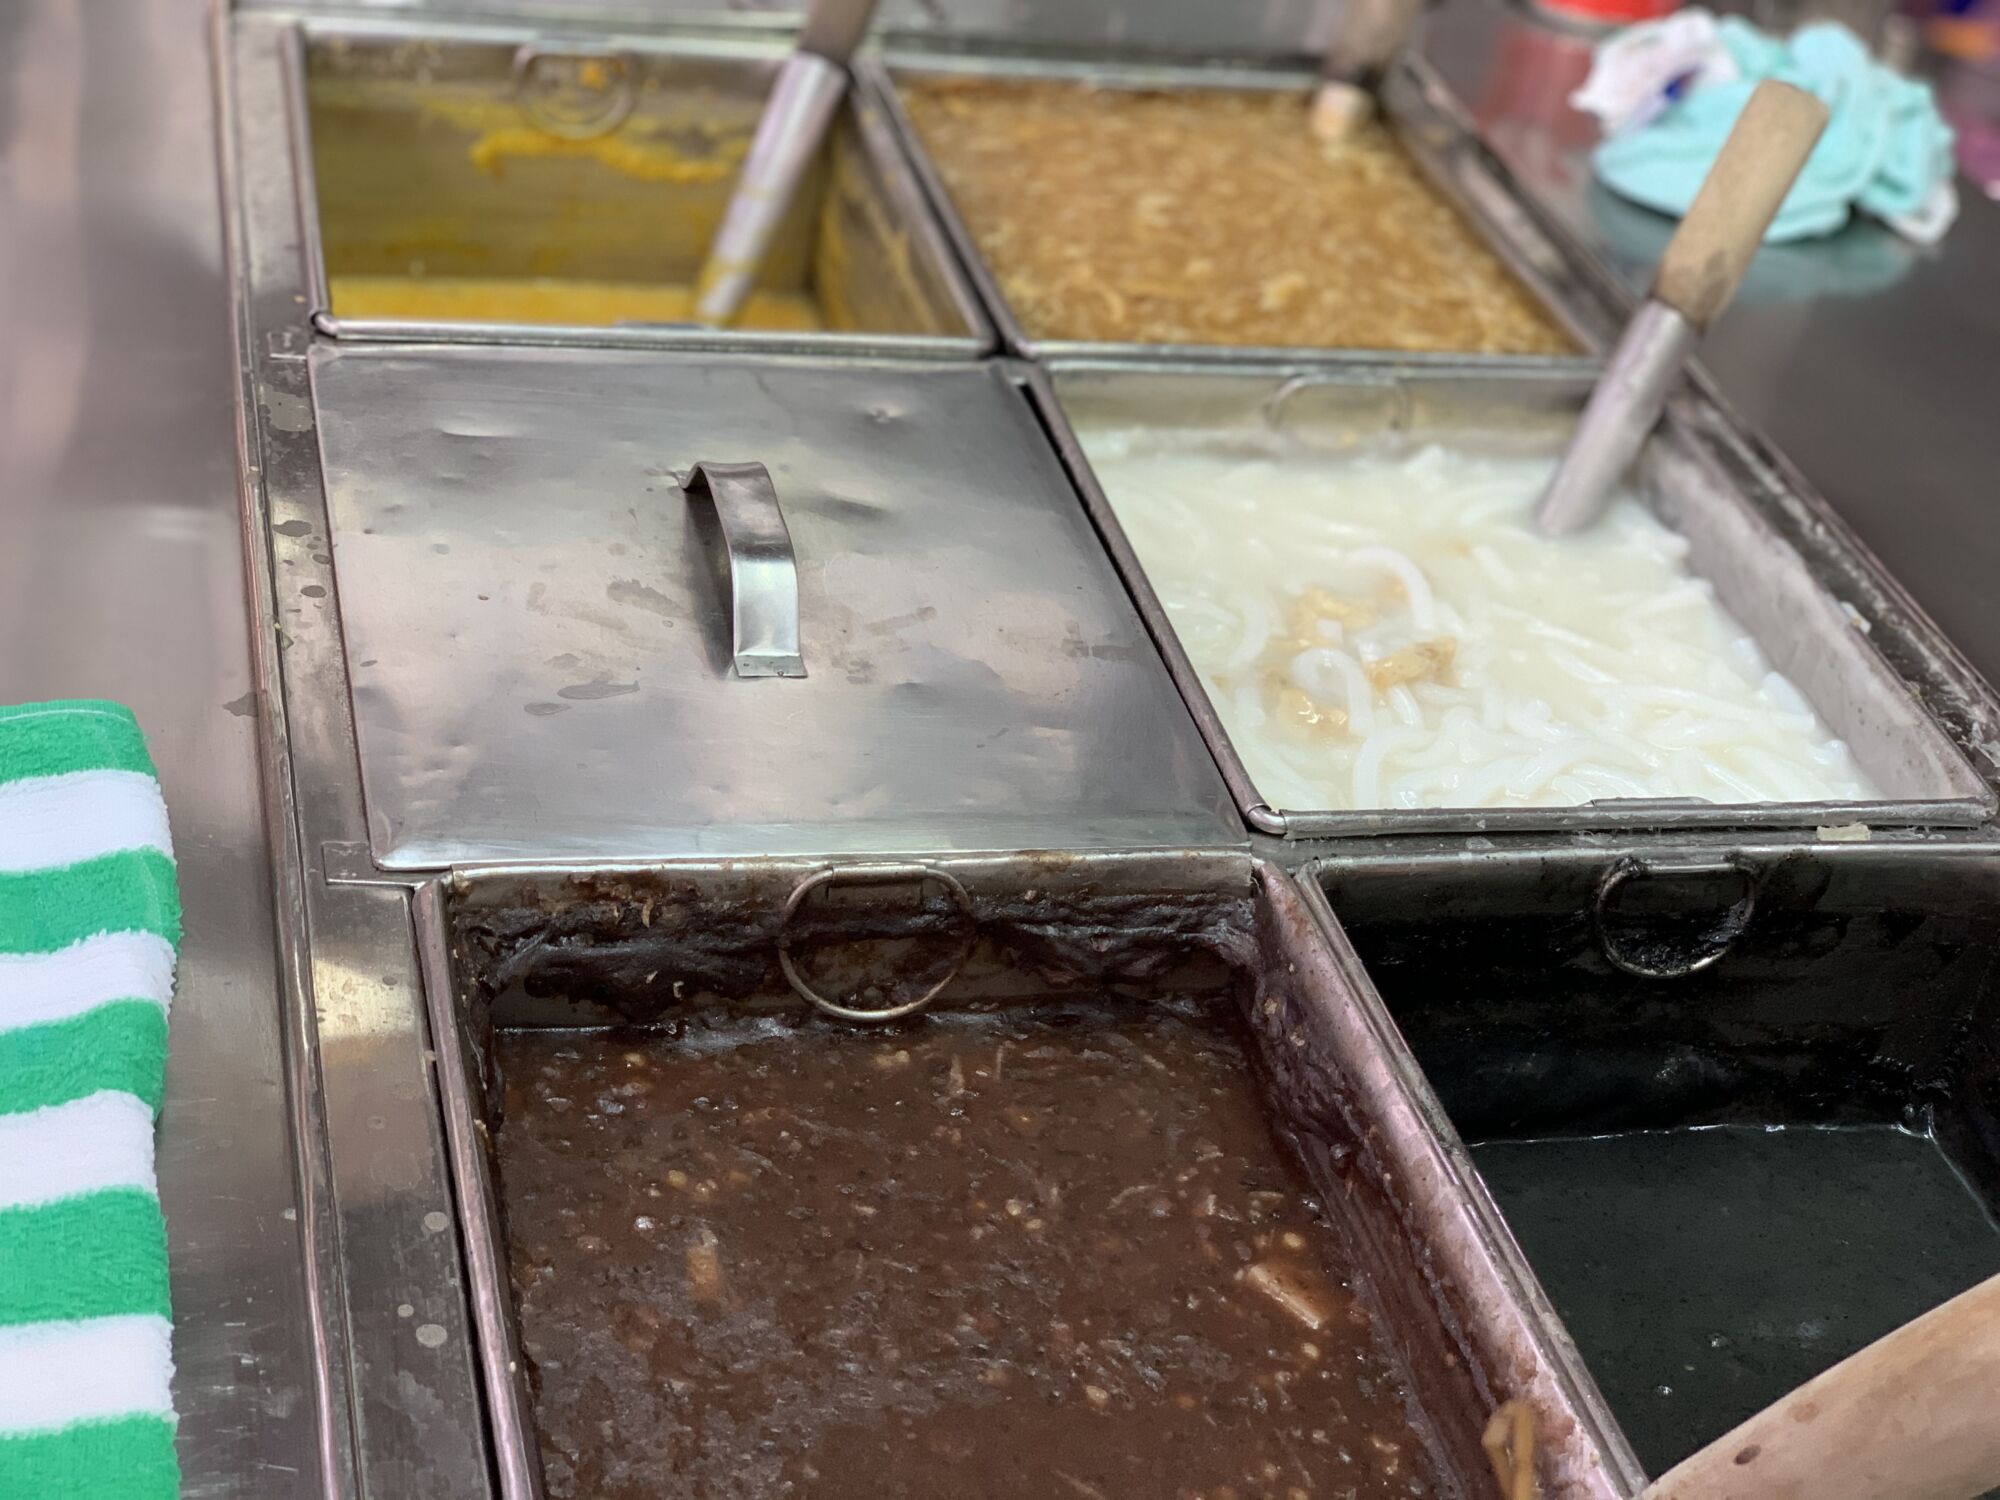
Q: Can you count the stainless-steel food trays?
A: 6